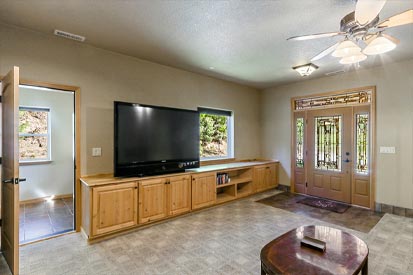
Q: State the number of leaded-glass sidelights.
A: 2